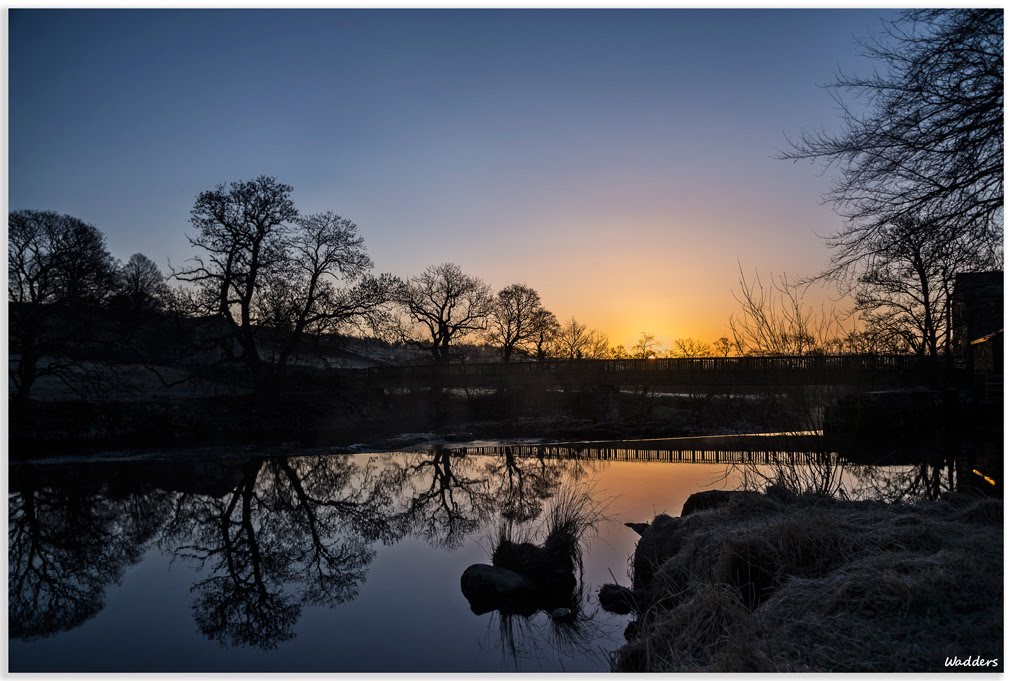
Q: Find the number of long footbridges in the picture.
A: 1